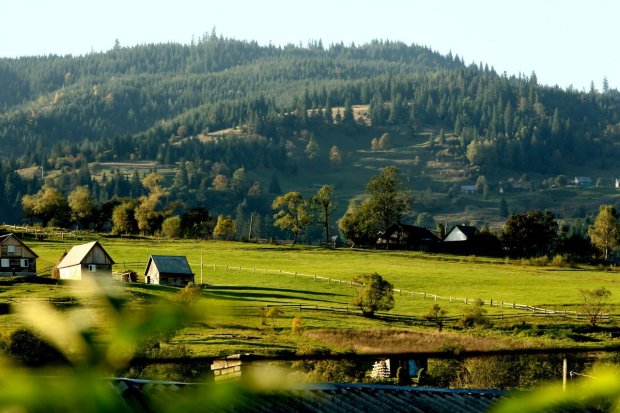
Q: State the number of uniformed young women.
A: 0